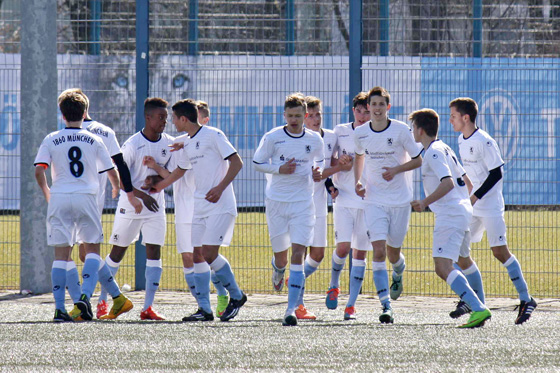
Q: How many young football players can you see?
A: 11